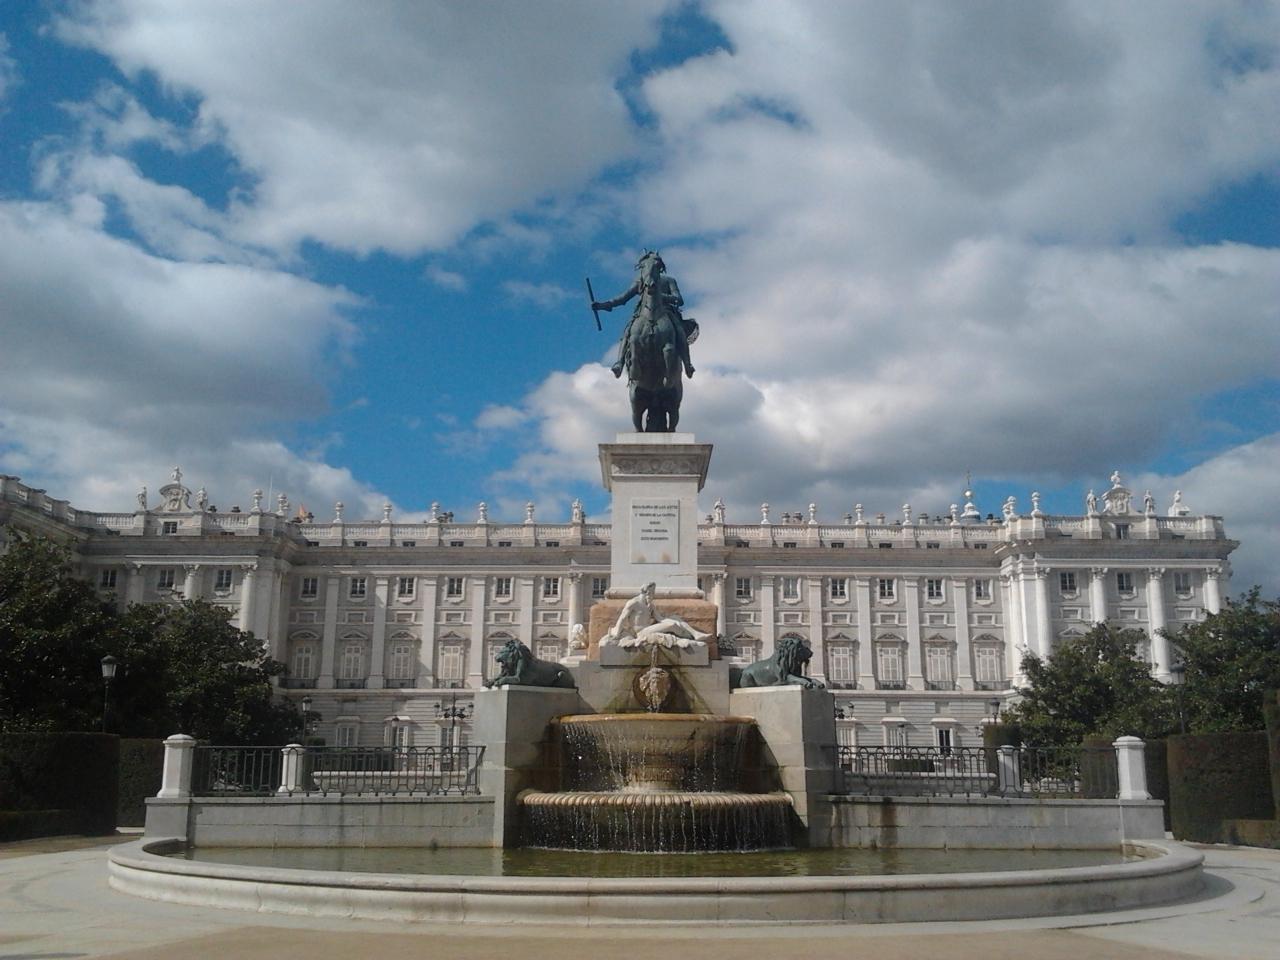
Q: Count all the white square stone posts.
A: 4